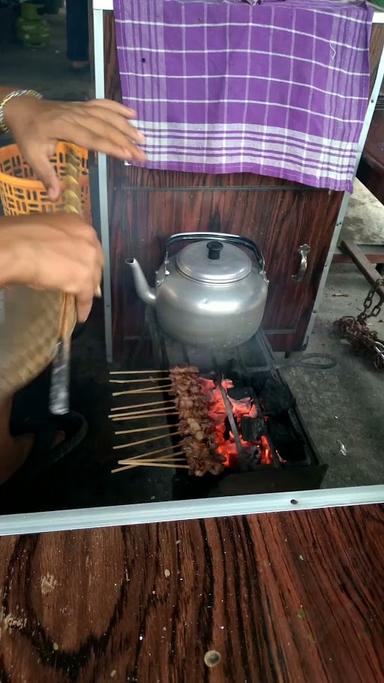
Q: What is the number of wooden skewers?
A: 13